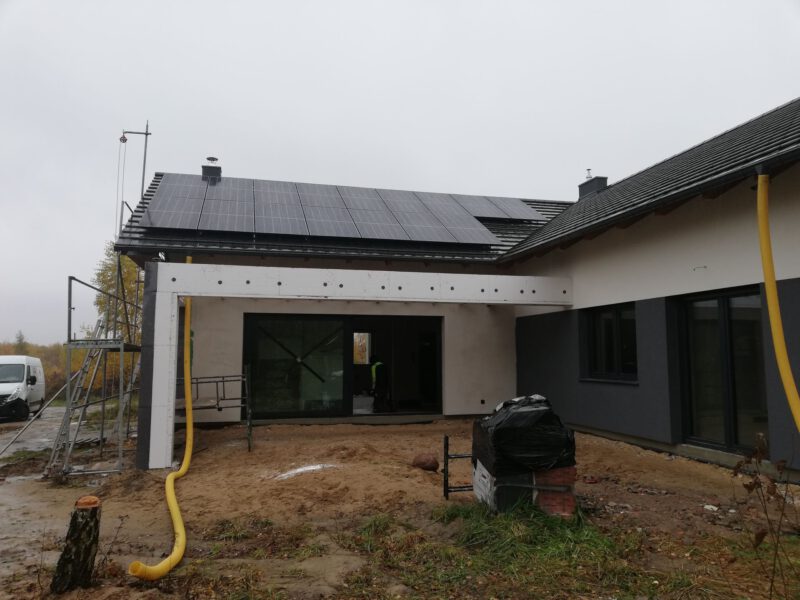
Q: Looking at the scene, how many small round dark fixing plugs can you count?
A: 15